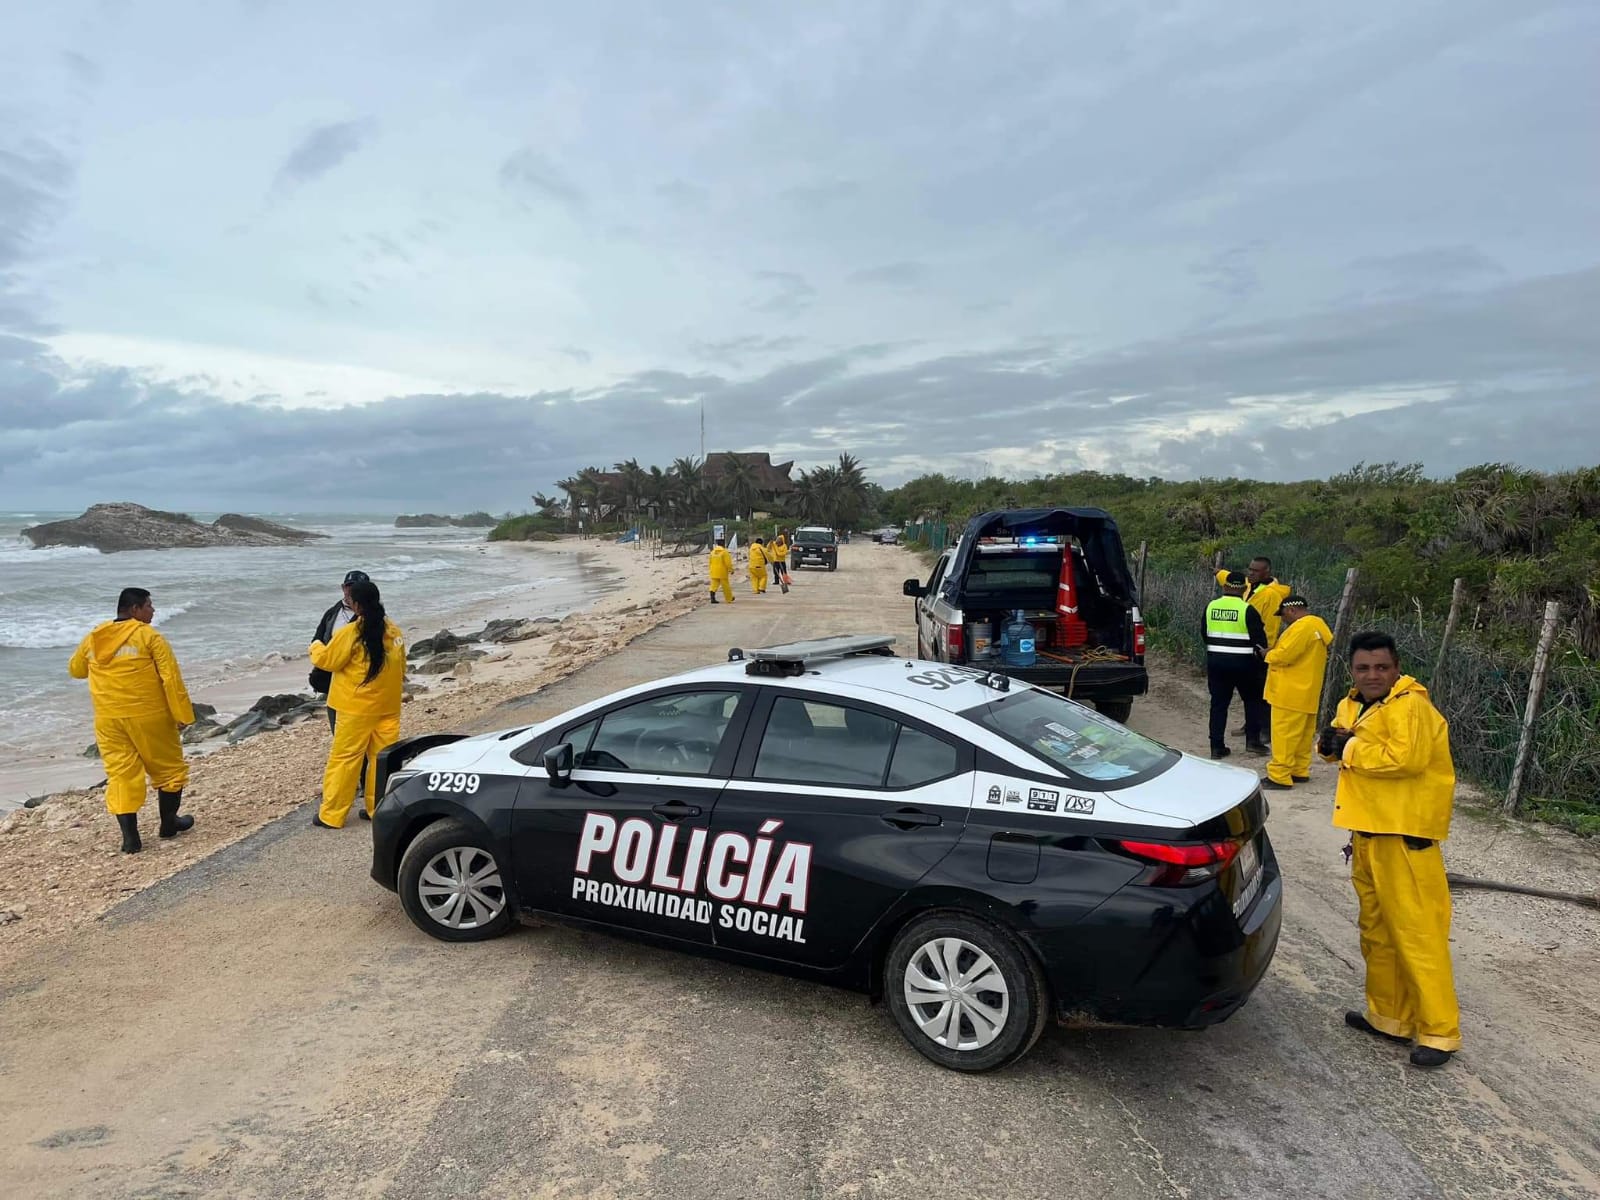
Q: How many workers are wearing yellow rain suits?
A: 8